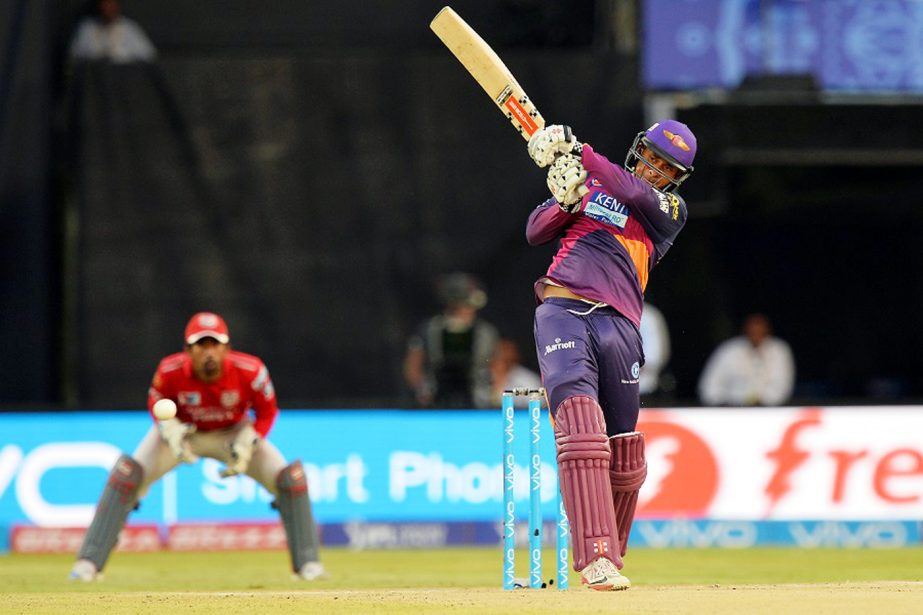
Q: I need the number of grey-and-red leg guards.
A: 2